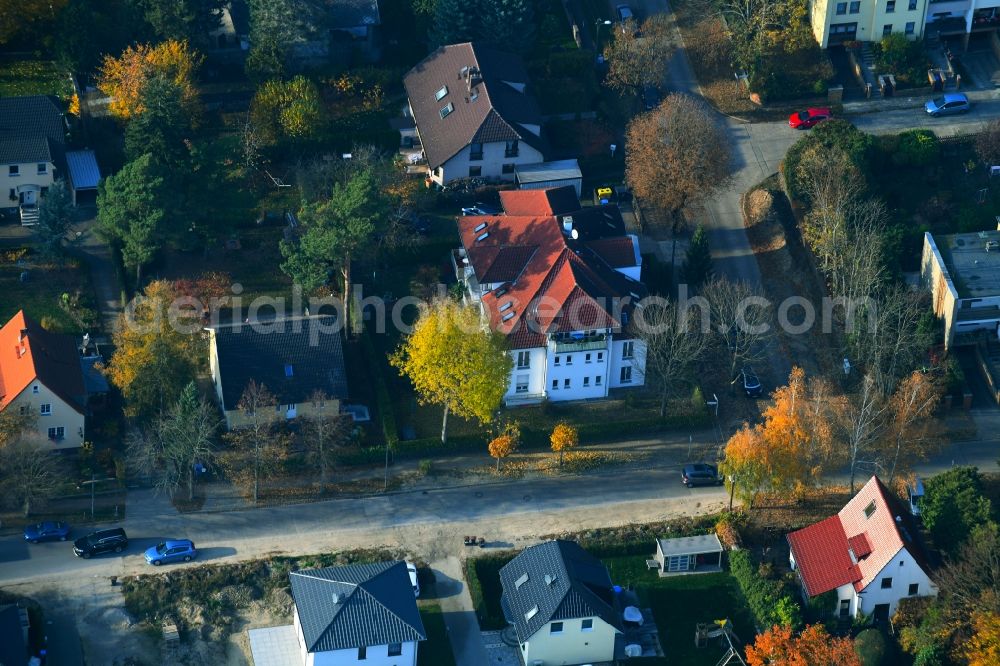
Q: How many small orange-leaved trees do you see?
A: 2